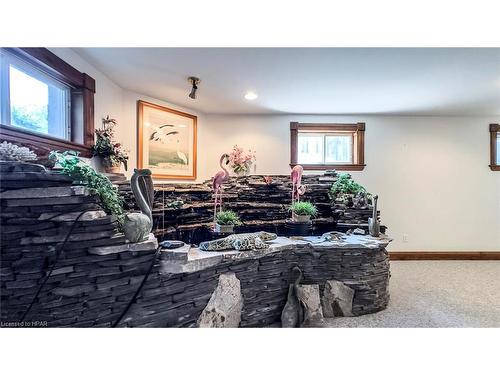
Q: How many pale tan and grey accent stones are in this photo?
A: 3